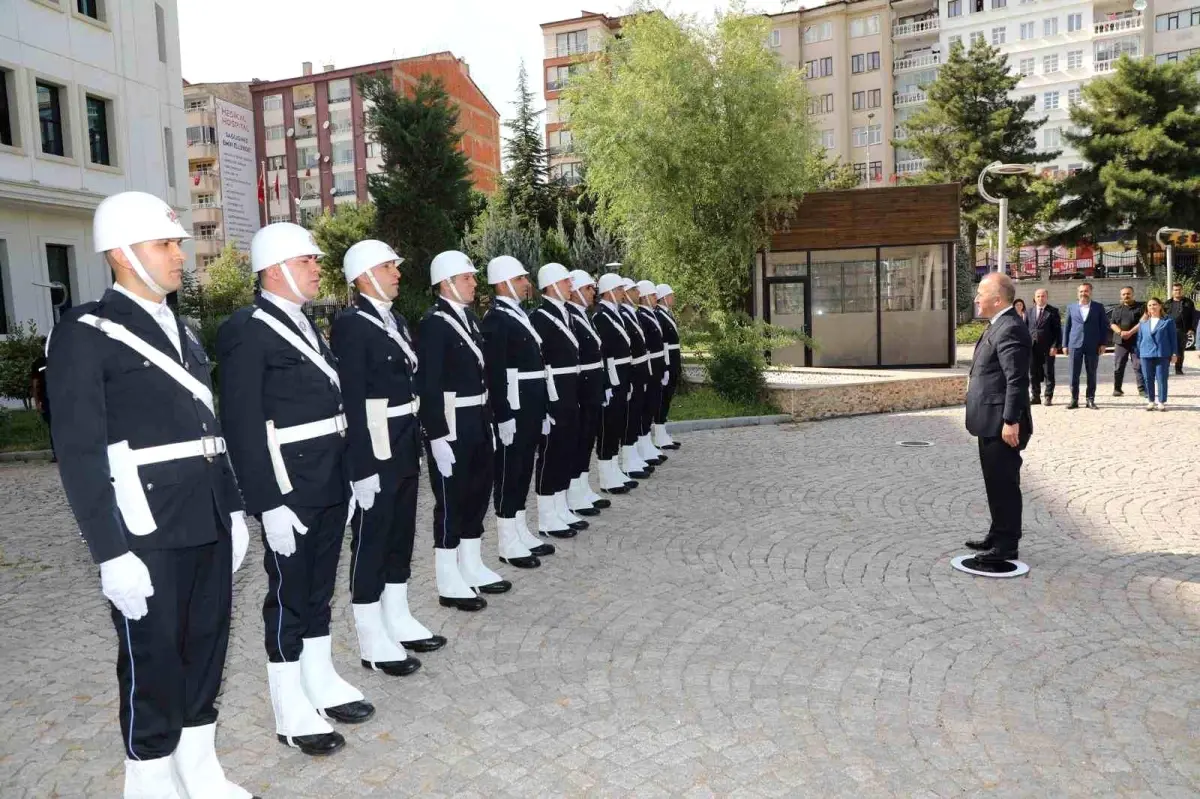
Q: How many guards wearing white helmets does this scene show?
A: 11